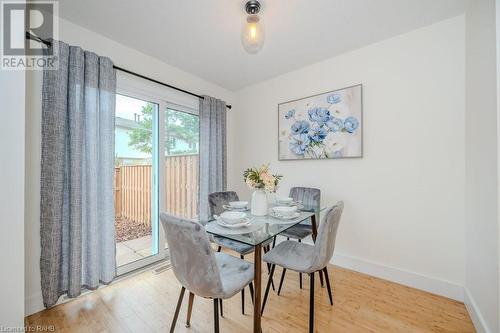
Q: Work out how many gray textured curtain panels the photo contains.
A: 2